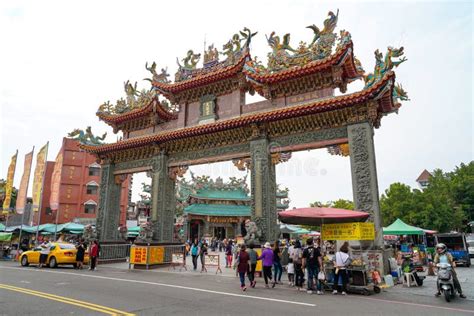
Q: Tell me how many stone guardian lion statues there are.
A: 3